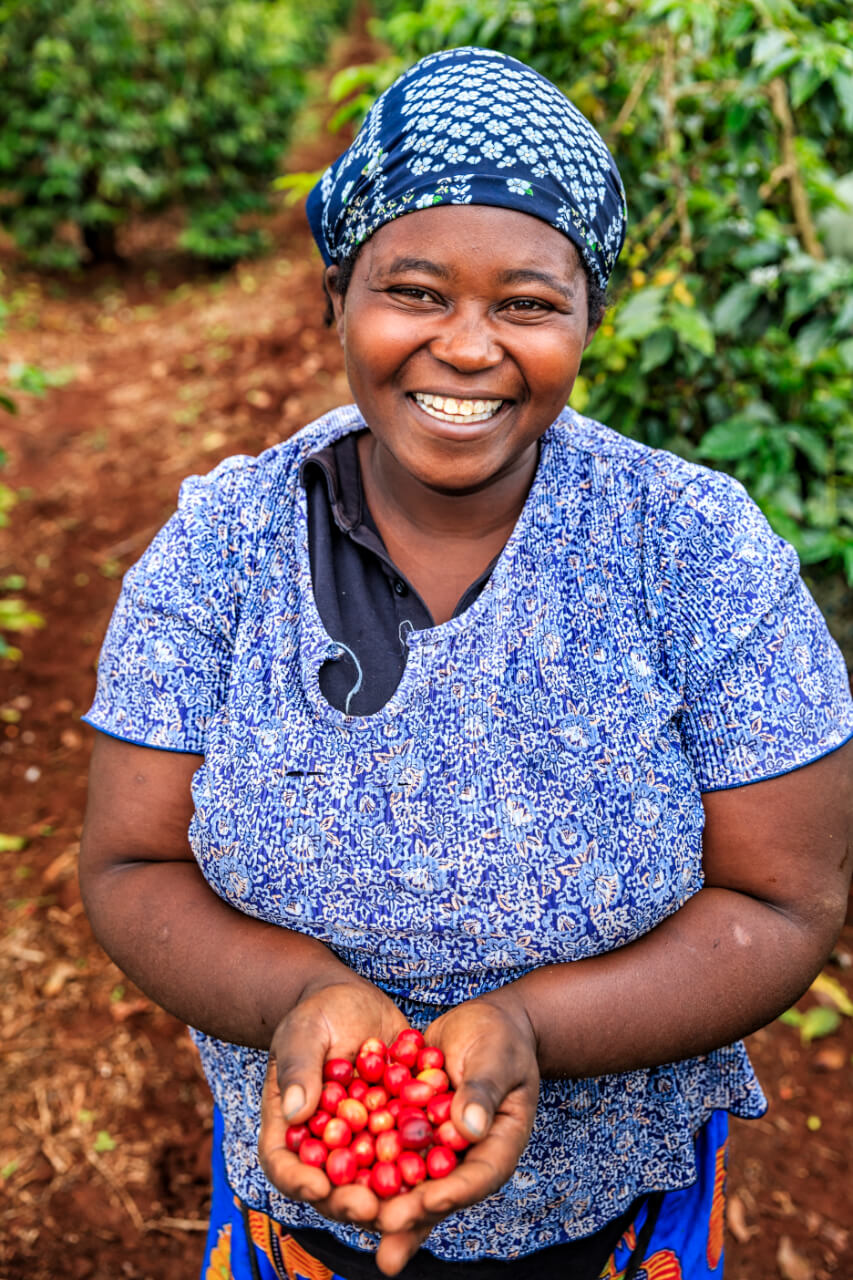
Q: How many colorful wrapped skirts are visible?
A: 1